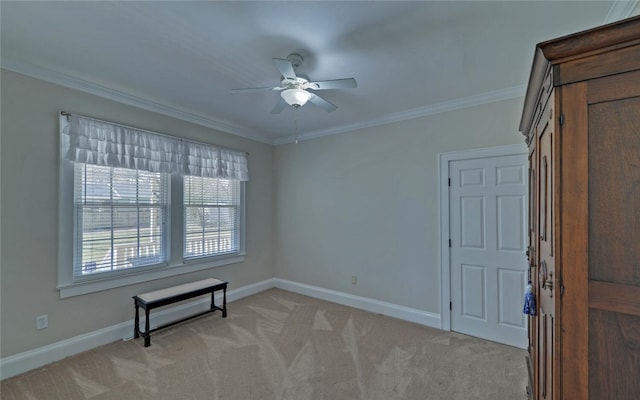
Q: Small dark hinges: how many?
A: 3